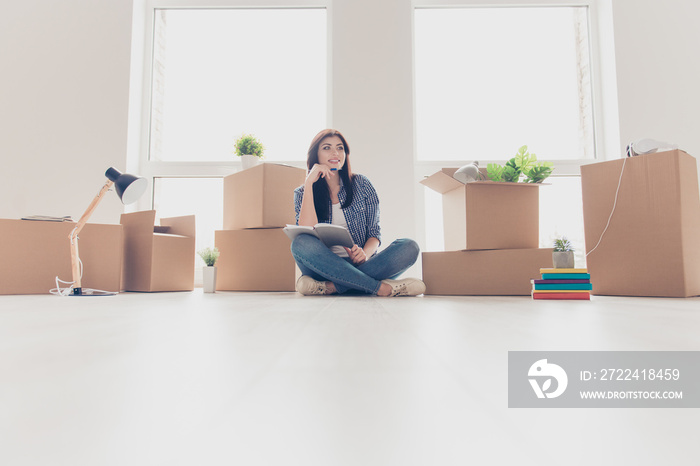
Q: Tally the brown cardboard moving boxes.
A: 7